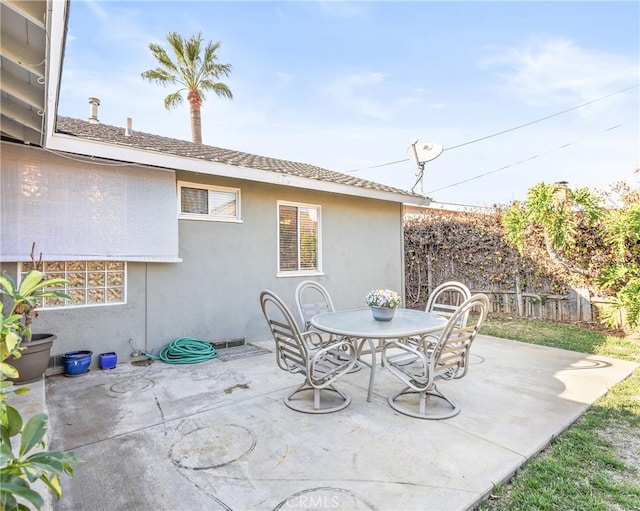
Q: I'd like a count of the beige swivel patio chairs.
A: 4